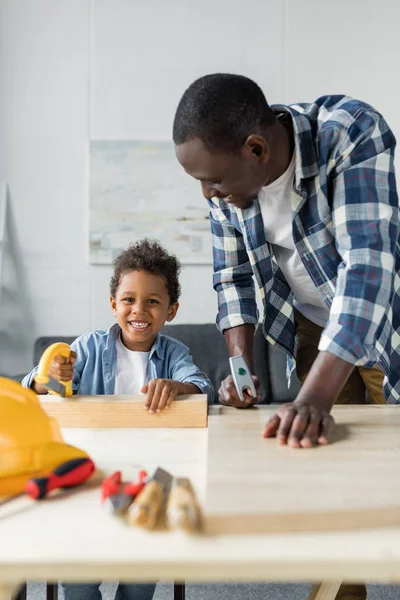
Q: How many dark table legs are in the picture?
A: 2